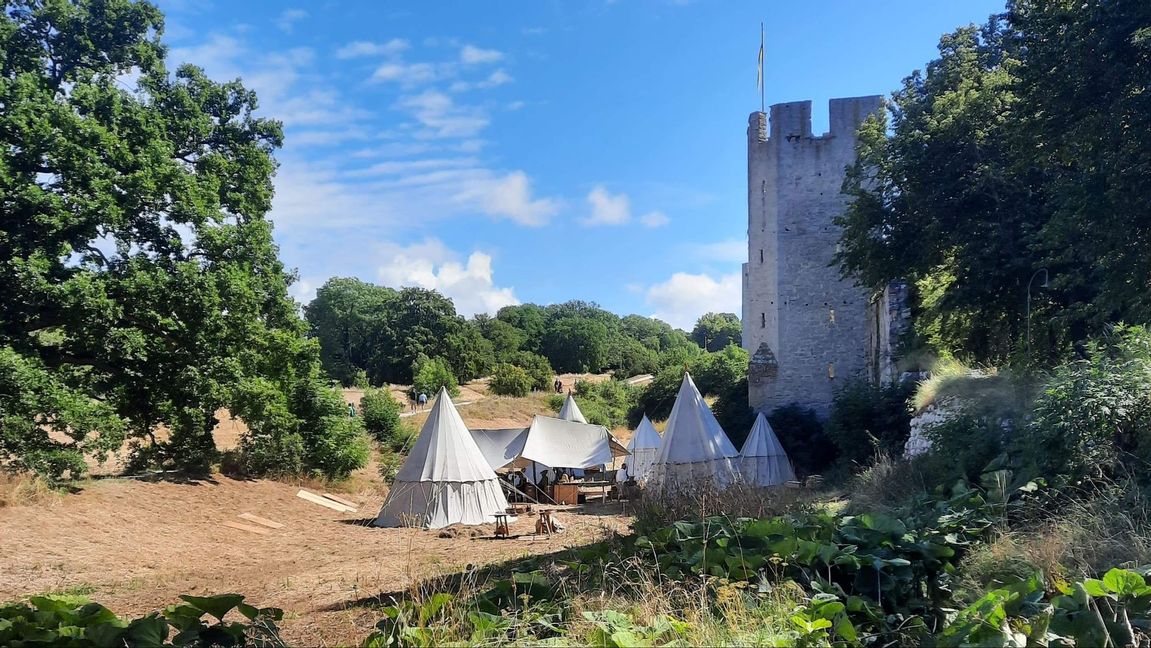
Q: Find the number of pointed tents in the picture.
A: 5